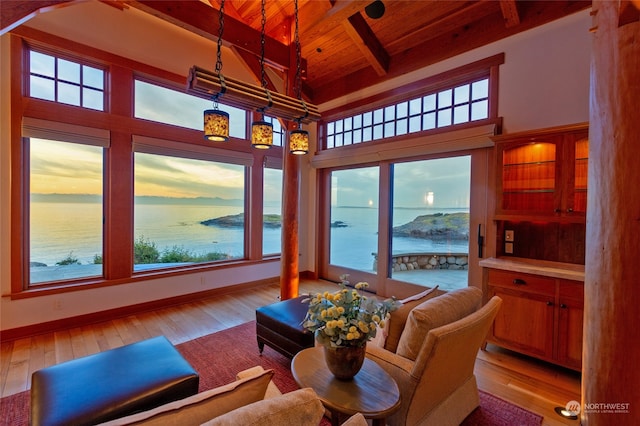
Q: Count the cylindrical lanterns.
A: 3